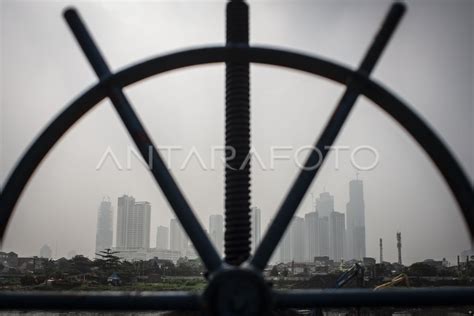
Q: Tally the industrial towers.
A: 2